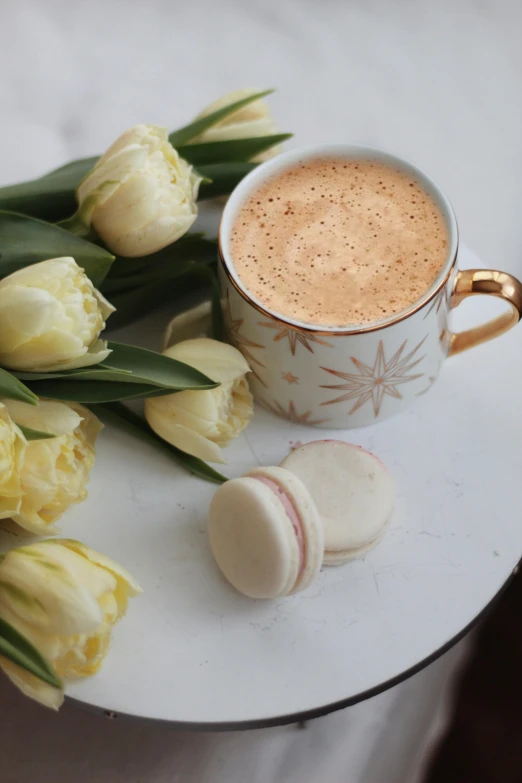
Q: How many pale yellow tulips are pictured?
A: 7